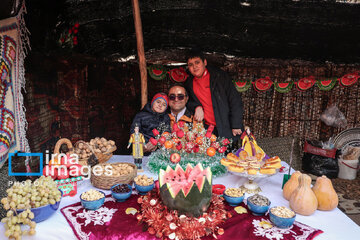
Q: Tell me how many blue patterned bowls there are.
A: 6